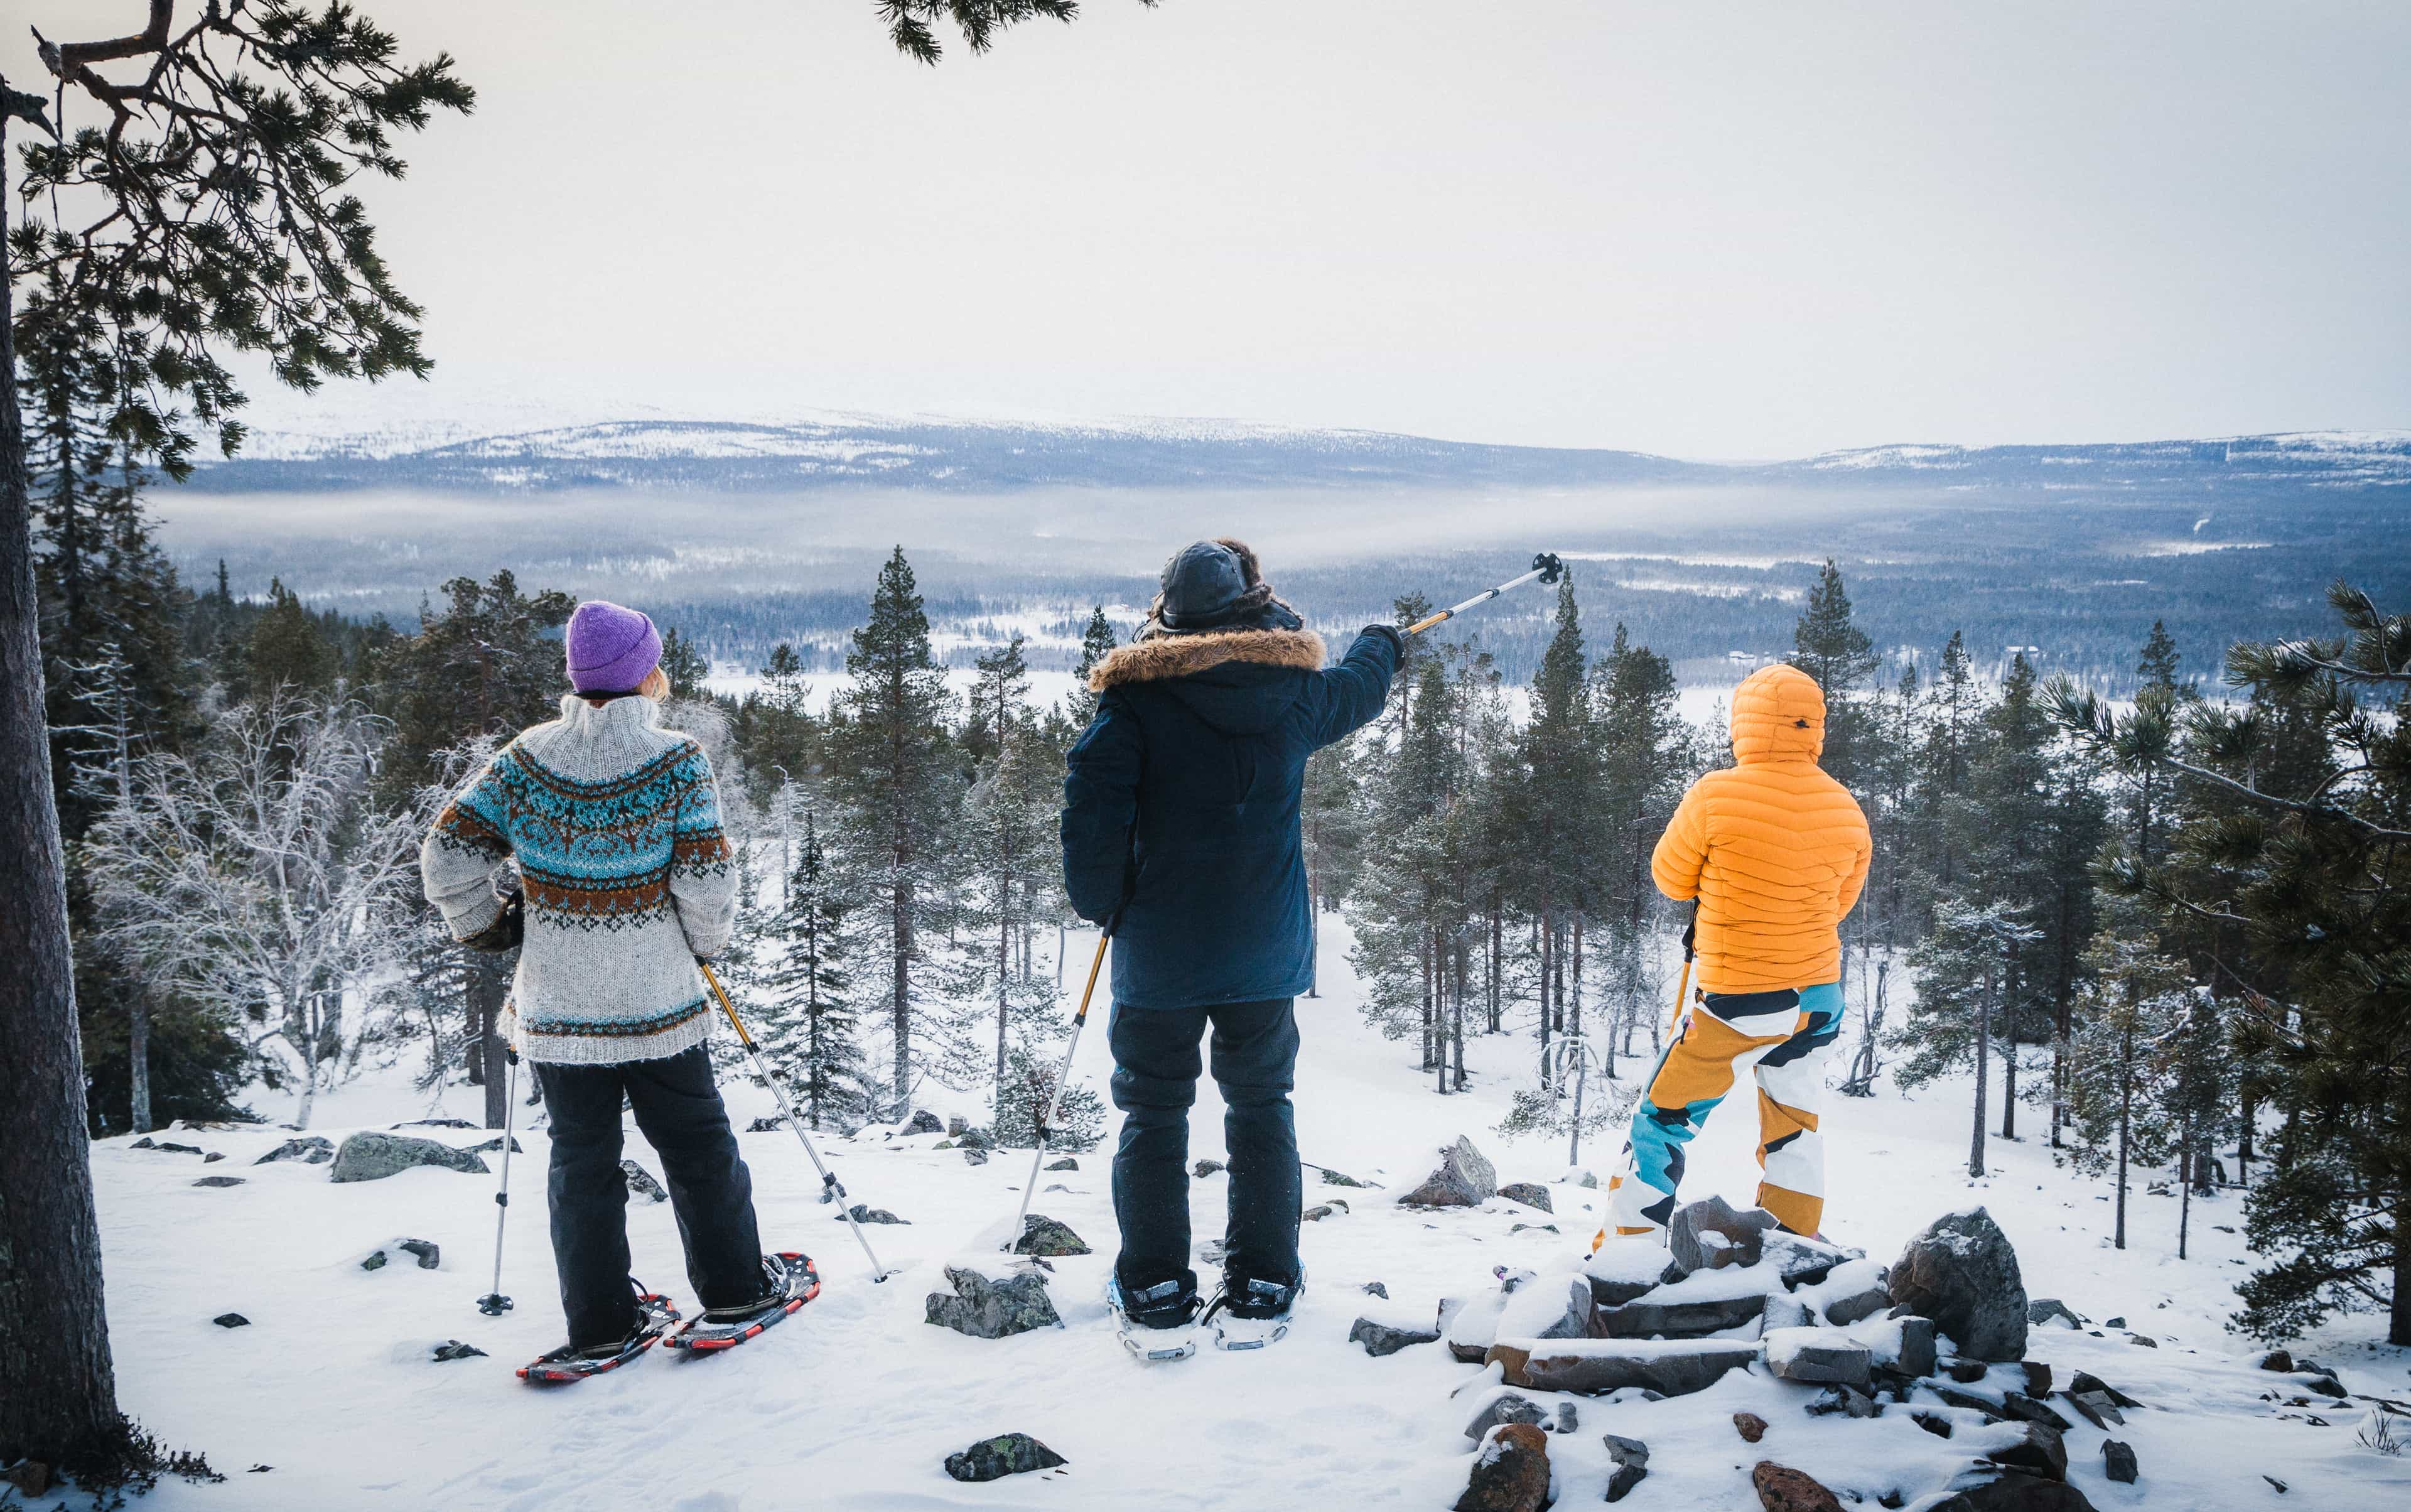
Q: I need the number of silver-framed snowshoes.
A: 2